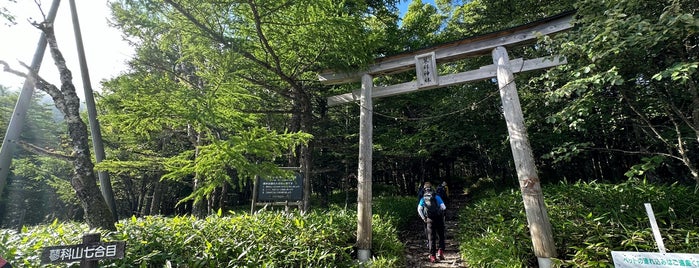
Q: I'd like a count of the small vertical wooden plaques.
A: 1